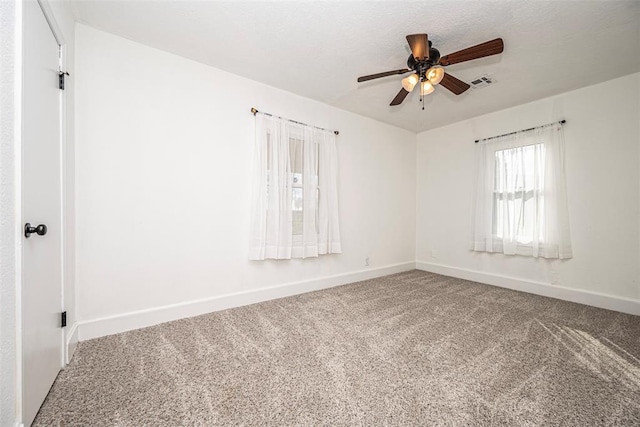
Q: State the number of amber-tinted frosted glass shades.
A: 3